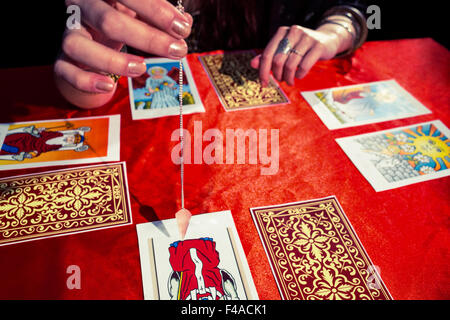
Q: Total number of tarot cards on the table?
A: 8